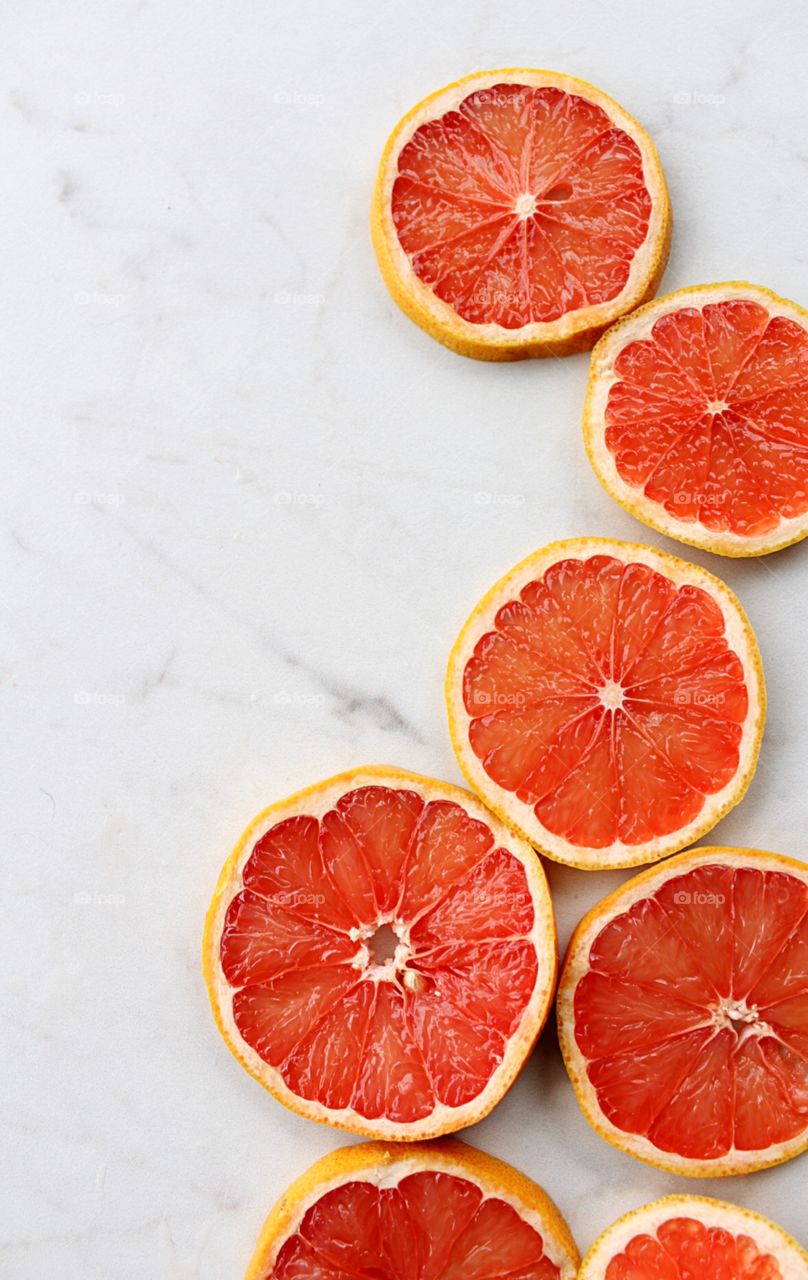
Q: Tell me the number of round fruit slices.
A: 7